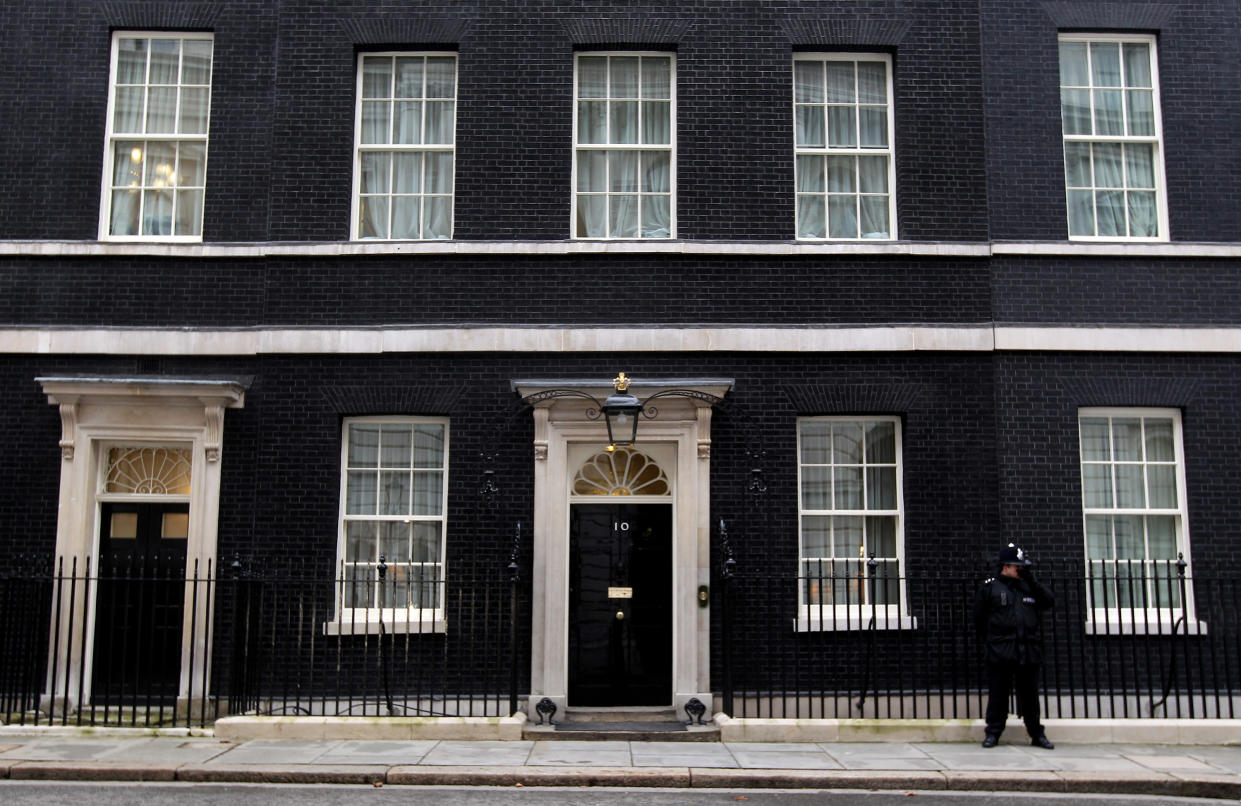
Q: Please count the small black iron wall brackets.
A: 2